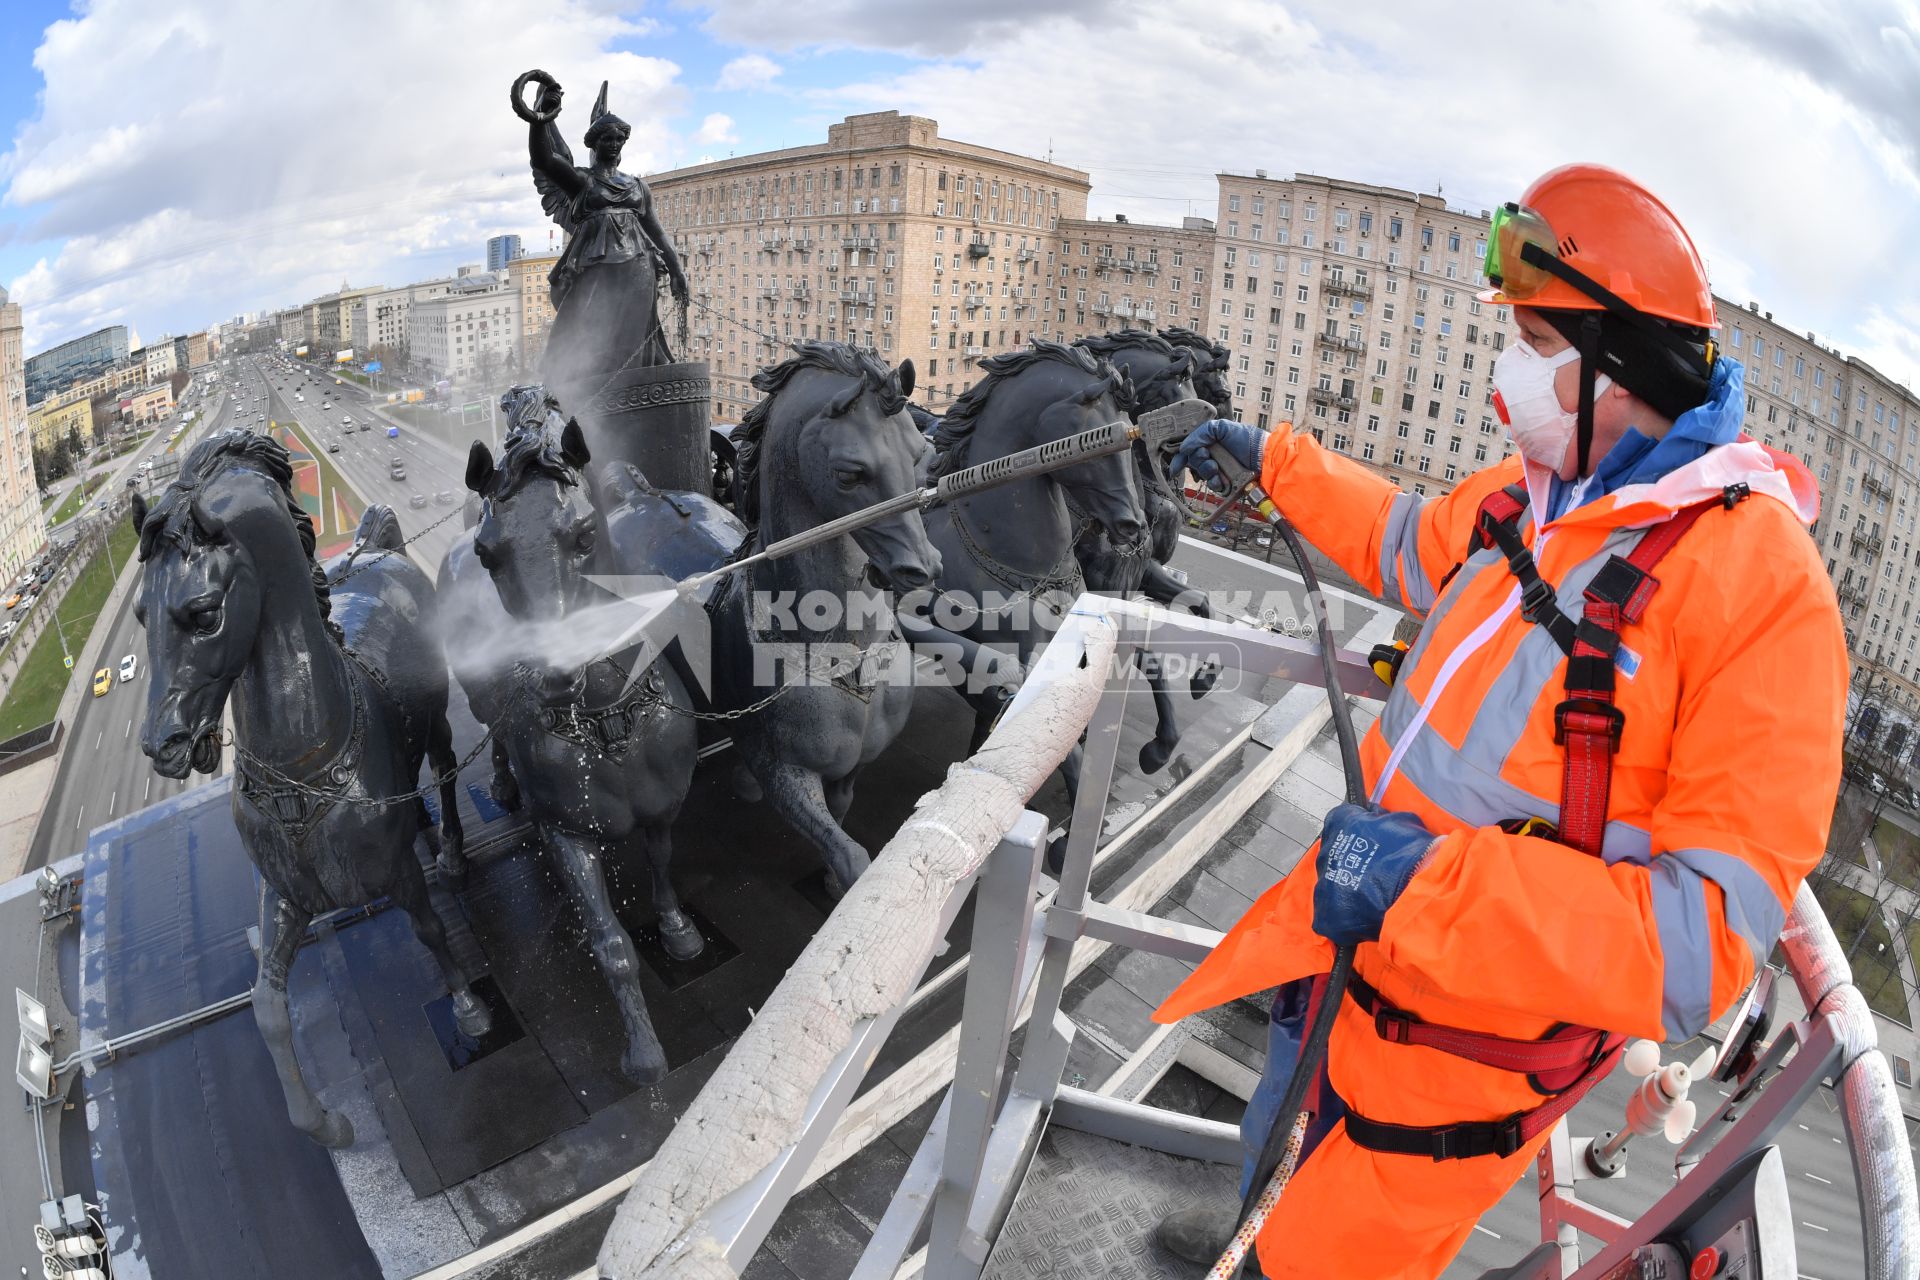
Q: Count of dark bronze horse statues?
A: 6